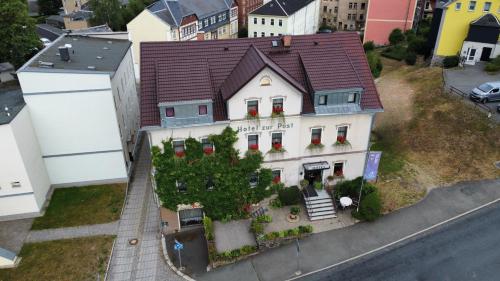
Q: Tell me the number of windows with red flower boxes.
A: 10